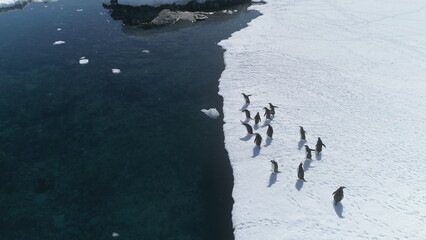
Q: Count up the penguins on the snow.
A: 14